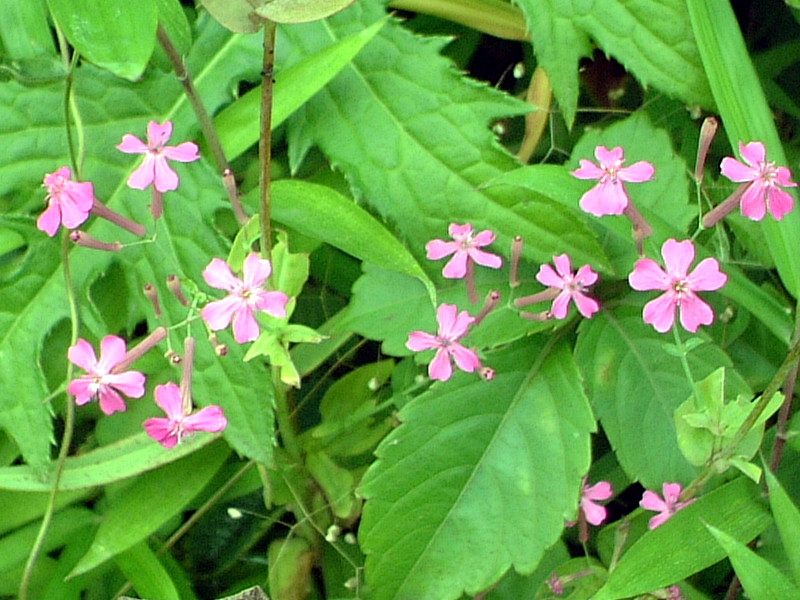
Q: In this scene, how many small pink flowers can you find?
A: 13